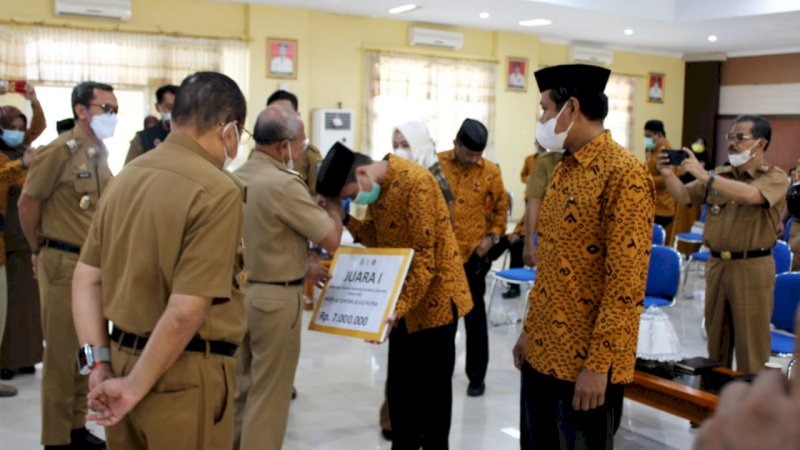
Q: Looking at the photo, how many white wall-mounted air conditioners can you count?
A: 3